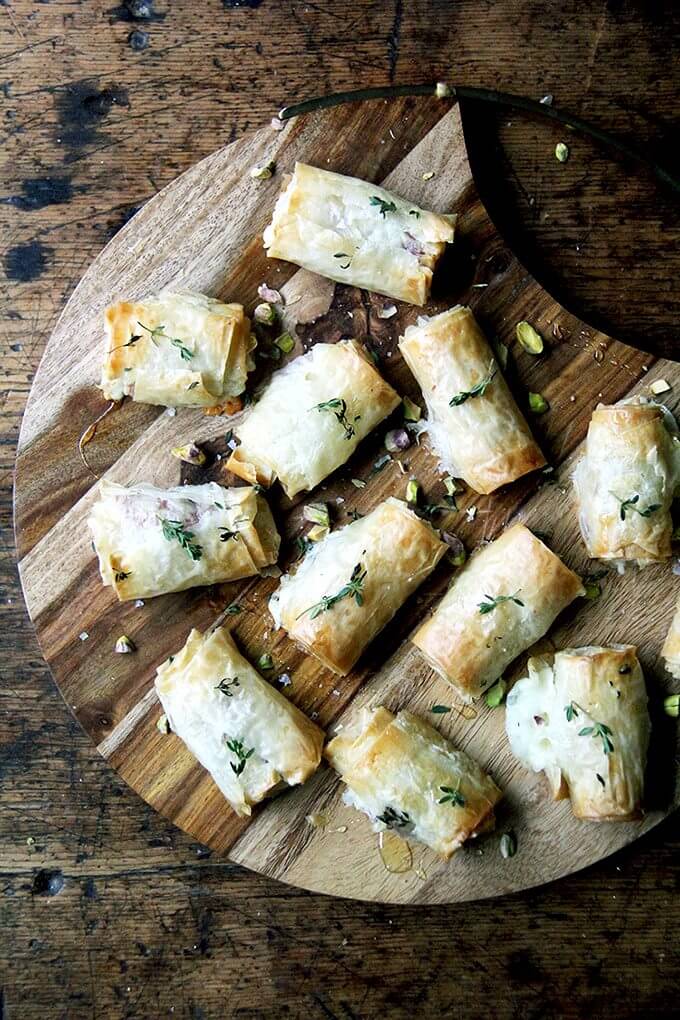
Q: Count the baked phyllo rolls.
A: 12